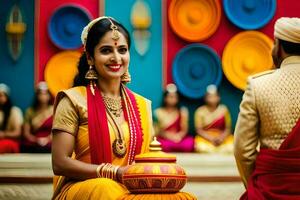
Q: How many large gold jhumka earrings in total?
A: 2